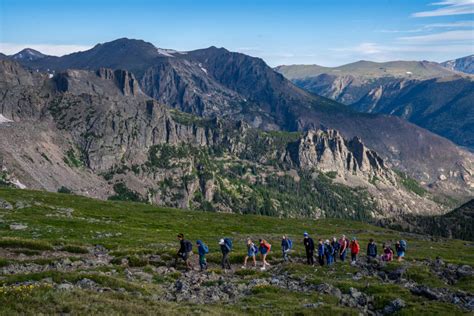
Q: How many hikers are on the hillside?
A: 15